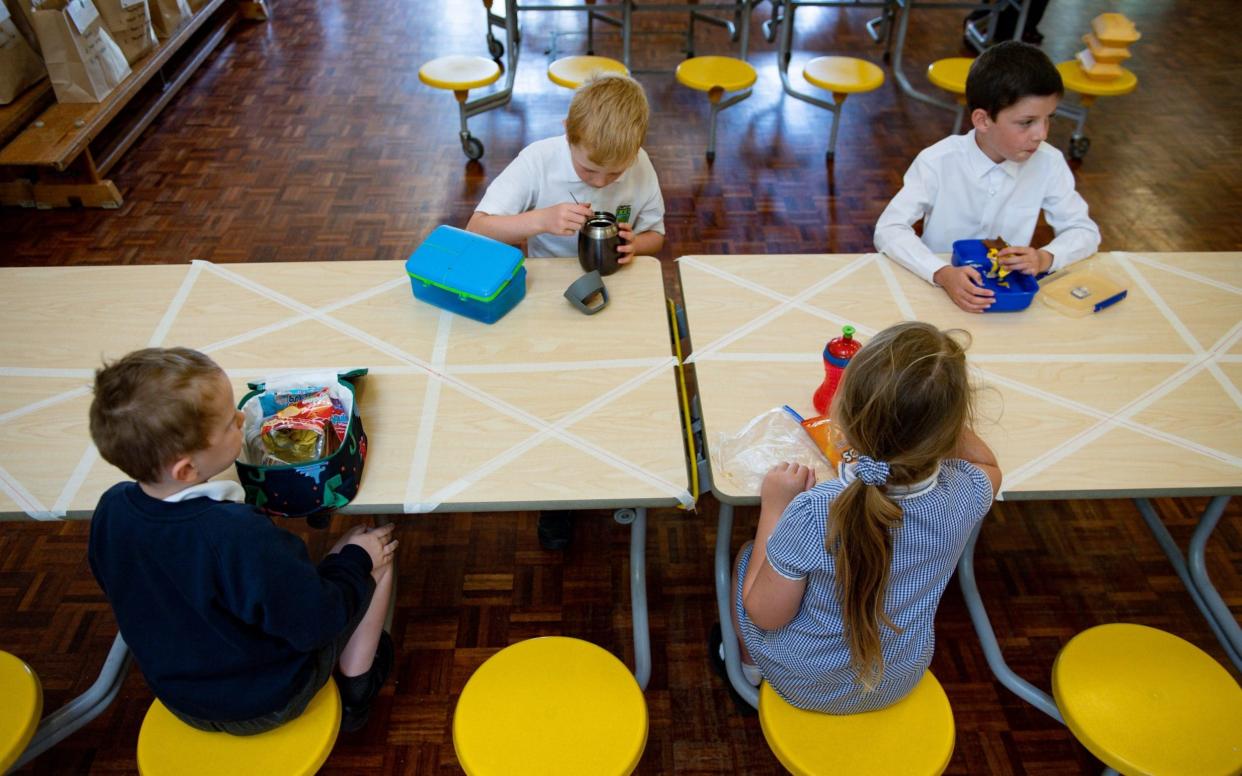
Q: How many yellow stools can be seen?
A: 11